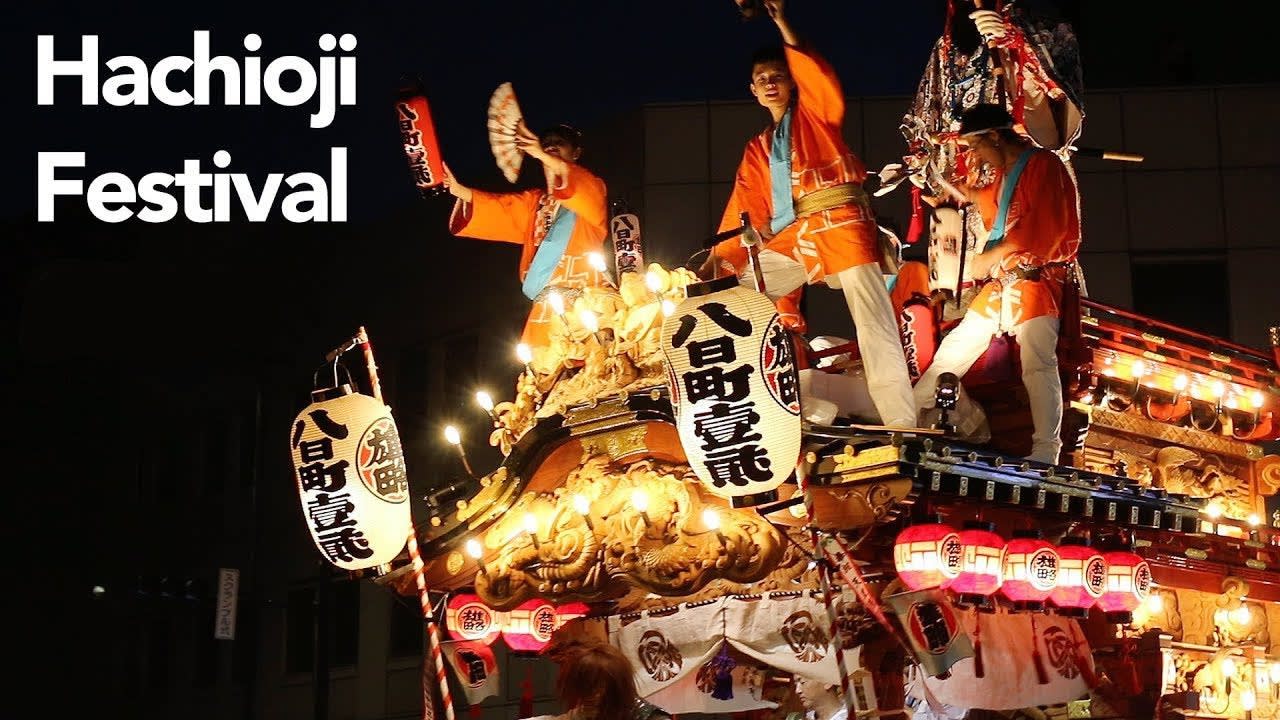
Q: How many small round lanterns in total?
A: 8